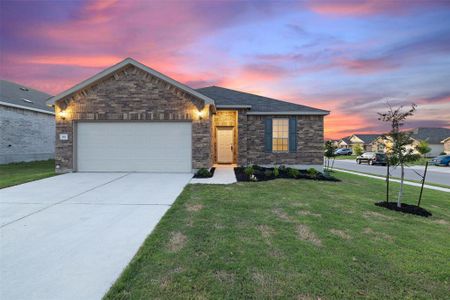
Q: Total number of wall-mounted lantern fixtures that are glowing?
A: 2